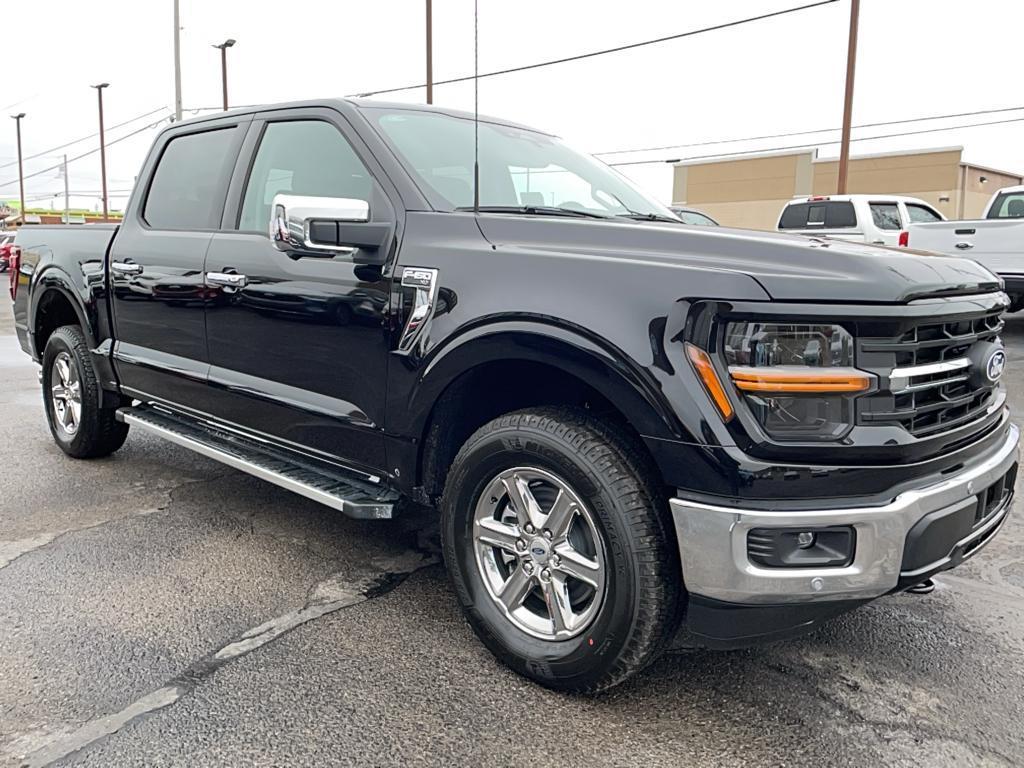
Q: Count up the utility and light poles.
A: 7